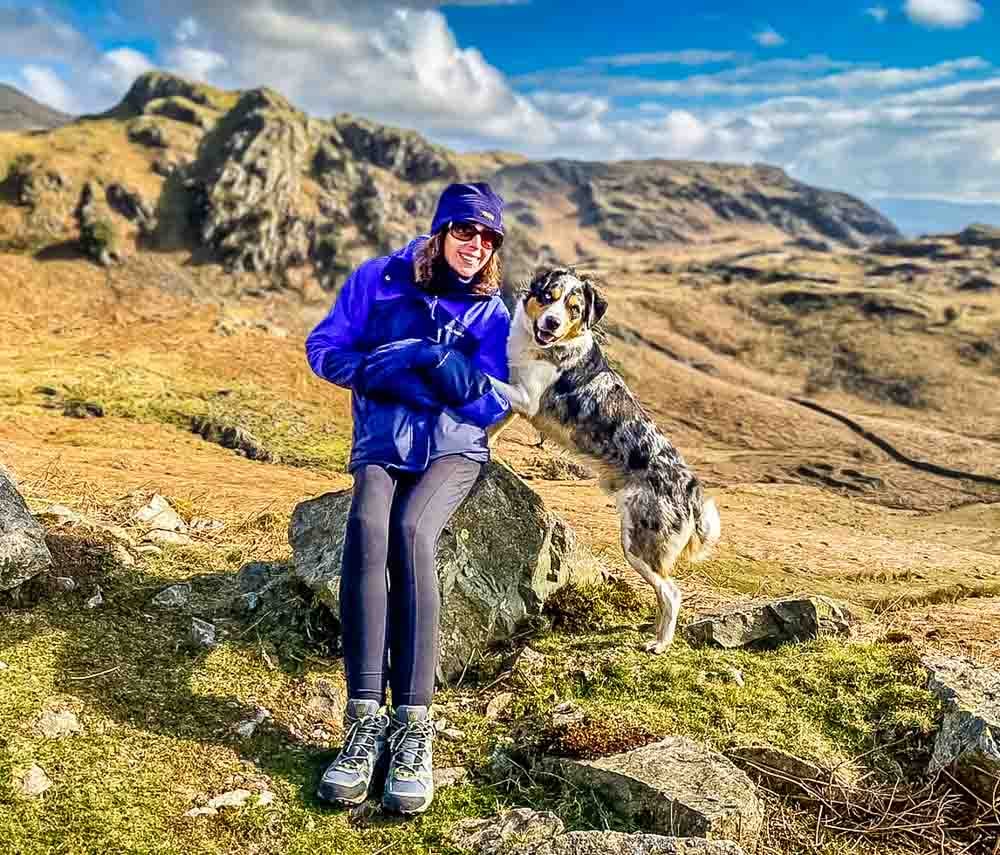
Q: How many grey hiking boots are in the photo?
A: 2